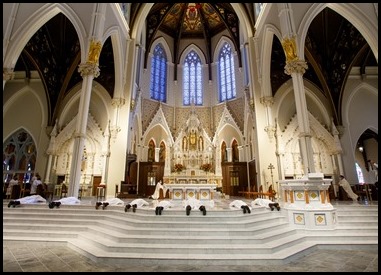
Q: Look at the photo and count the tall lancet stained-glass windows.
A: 3